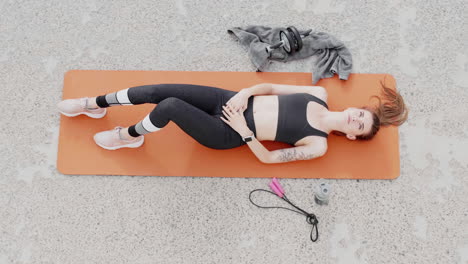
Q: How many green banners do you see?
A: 0